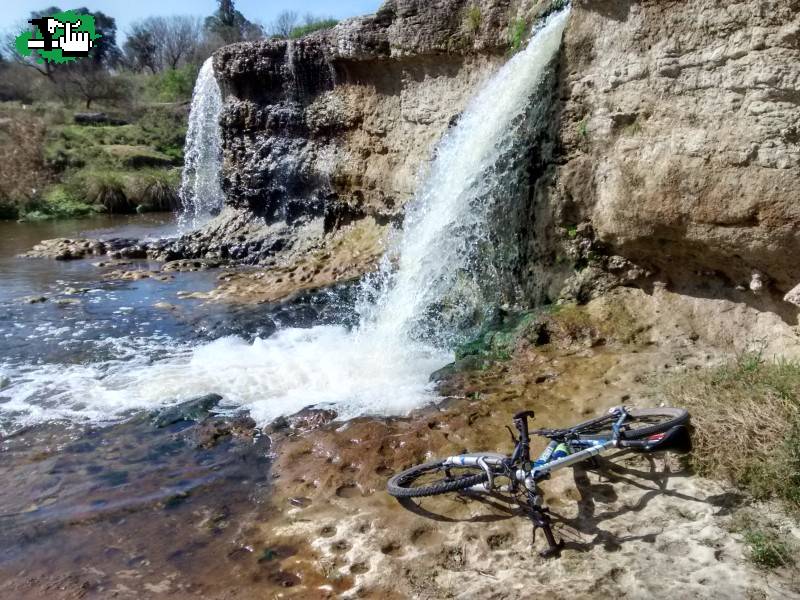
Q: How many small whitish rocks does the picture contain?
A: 2